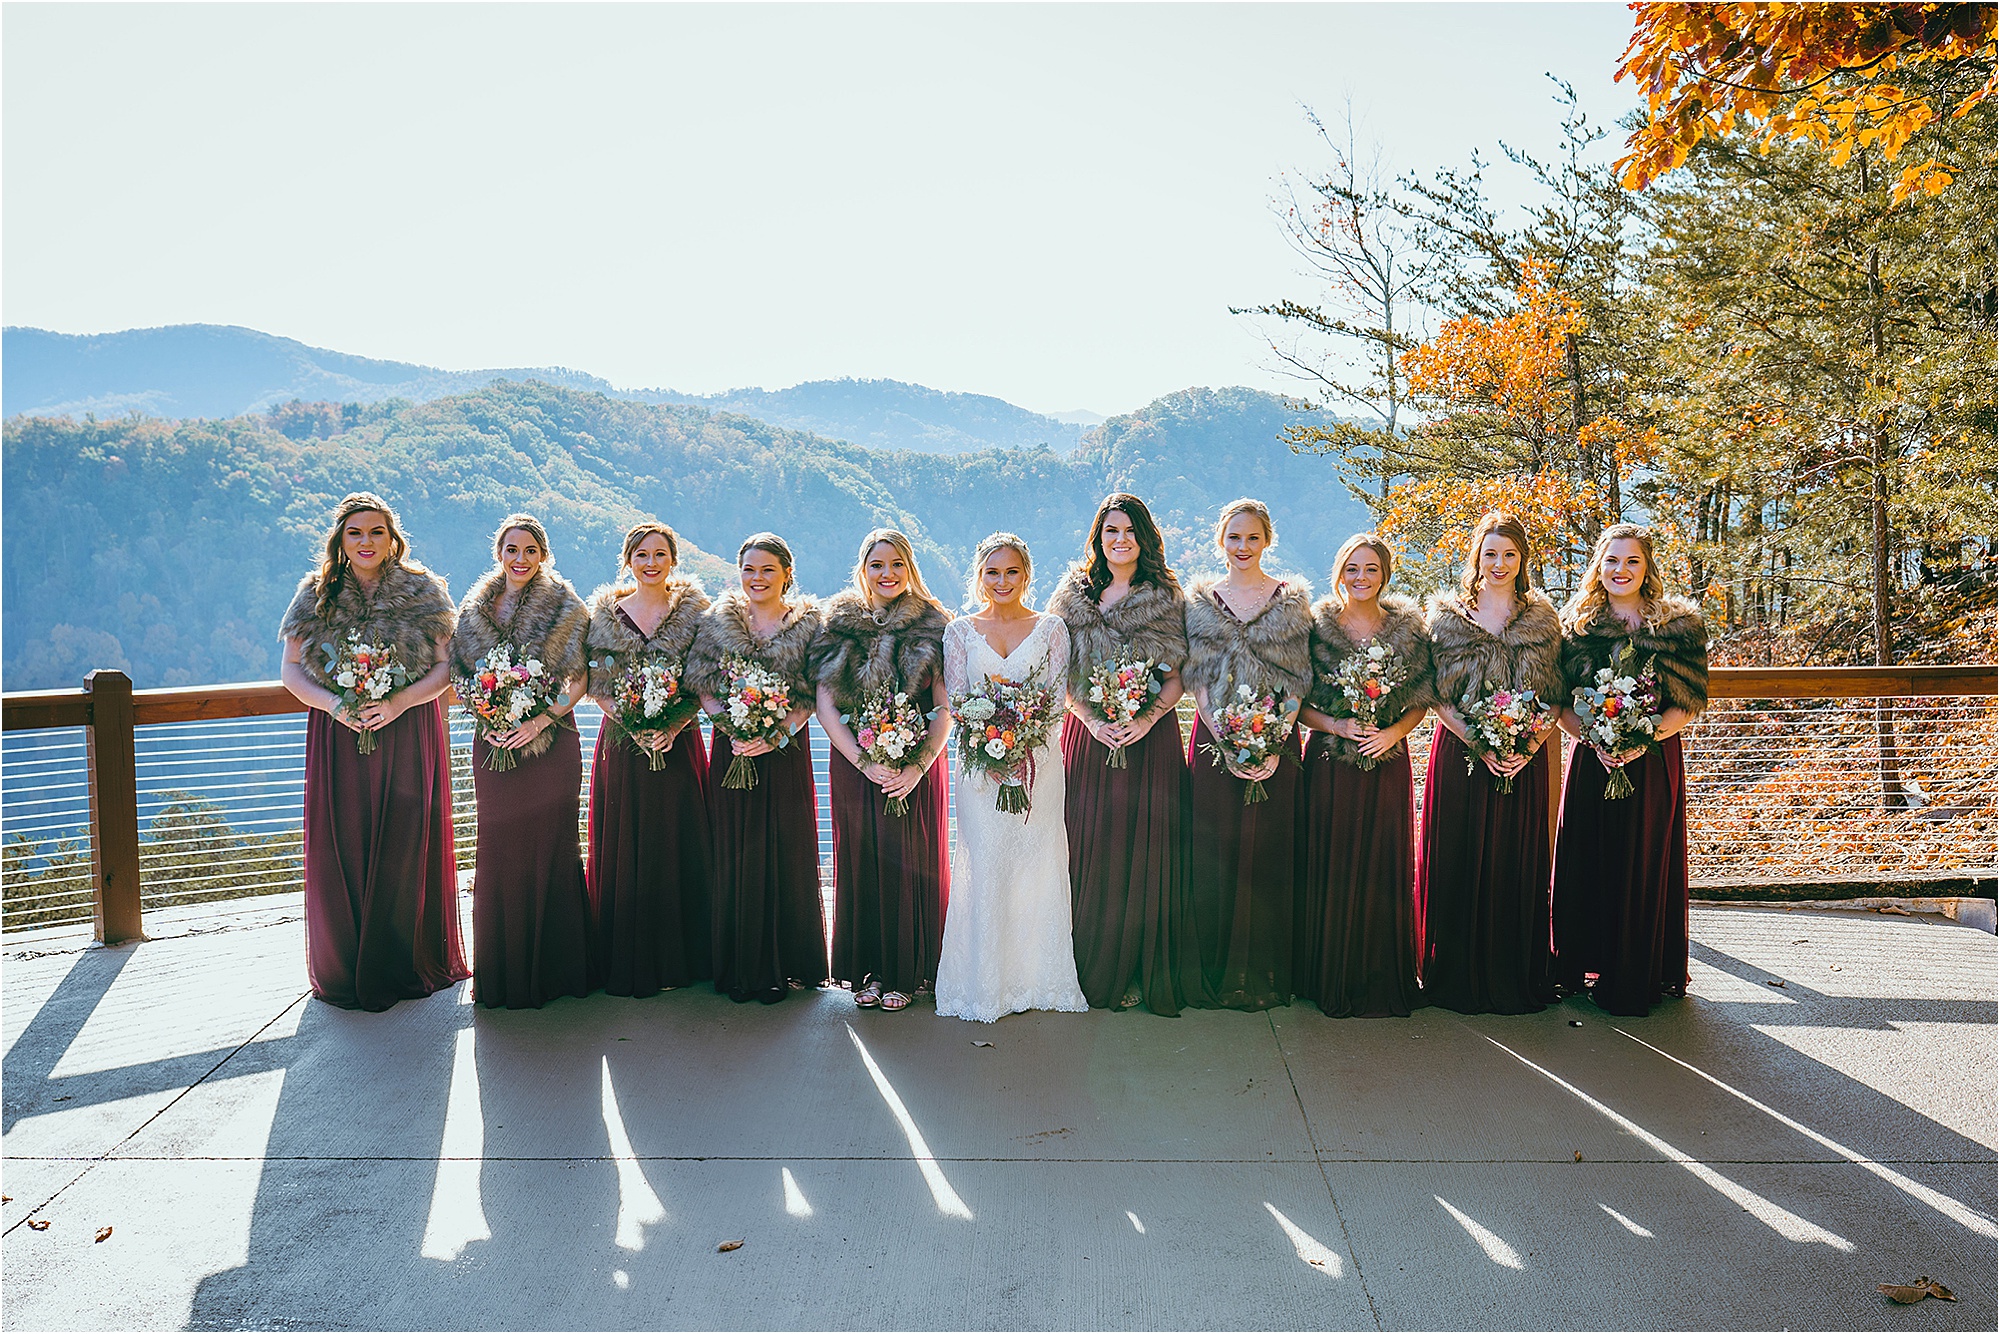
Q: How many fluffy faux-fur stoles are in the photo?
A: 10